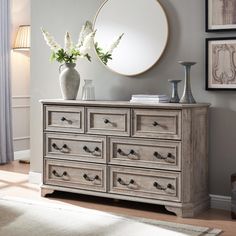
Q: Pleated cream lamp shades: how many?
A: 1